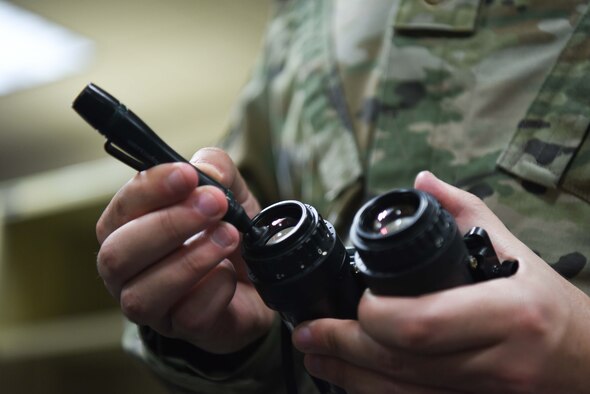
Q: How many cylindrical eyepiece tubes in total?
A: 2